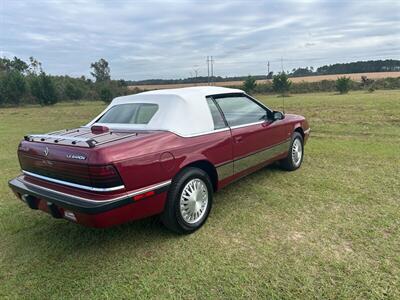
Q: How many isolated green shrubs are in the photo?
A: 3